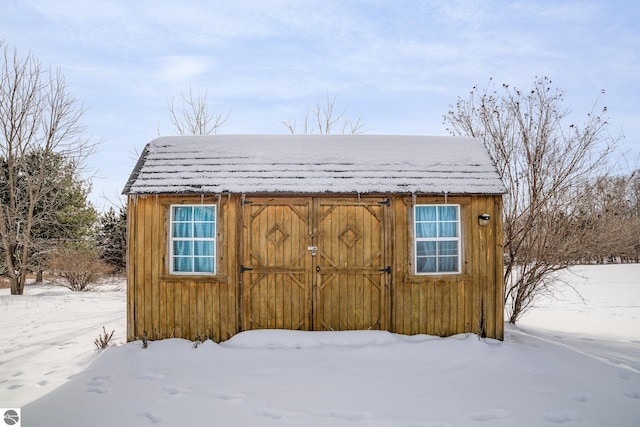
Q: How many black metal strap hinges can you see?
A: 4